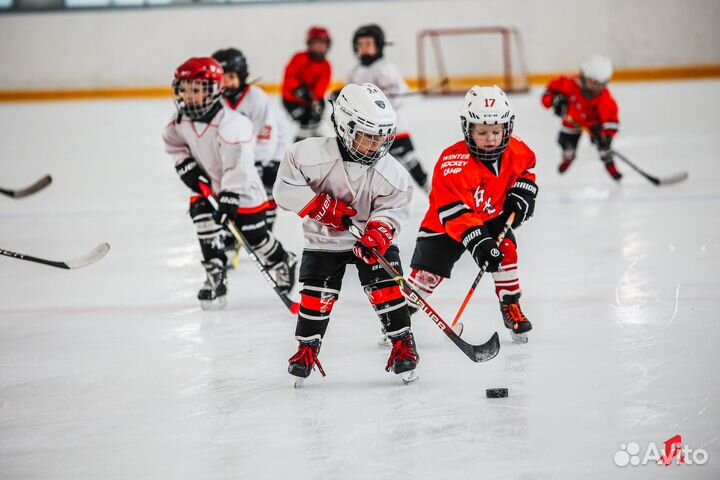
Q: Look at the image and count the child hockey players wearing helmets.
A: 7